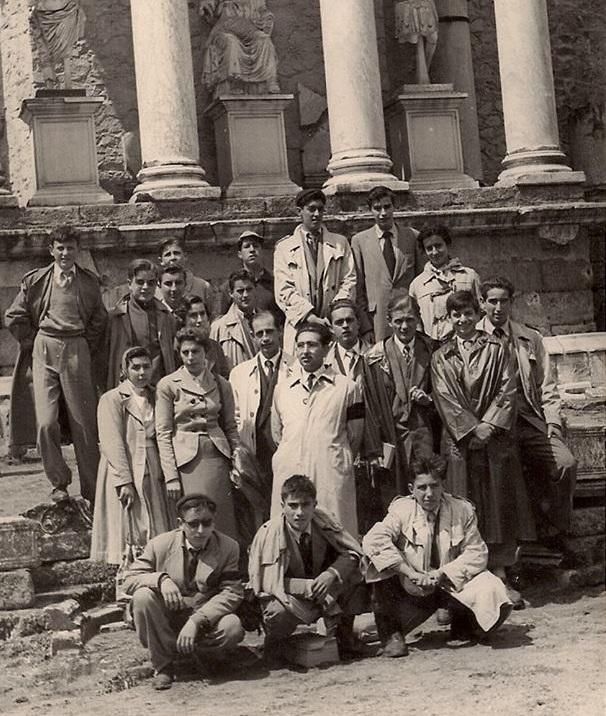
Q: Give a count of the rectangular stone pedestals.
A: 3